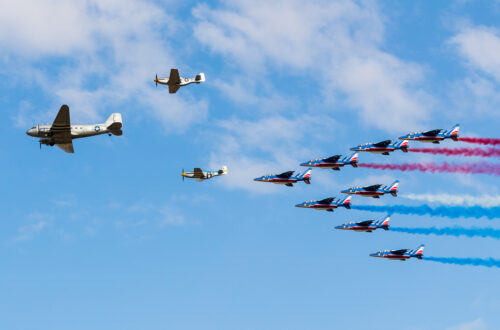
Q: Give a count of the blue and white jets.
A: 8